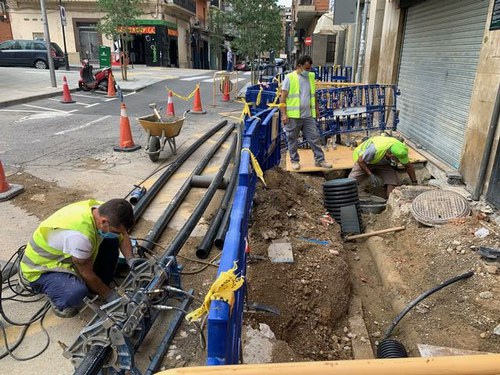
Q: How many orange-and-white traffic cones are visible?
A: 7